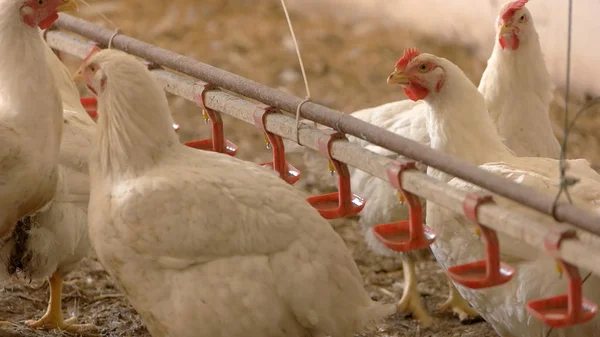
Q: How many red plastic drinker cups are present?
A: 7